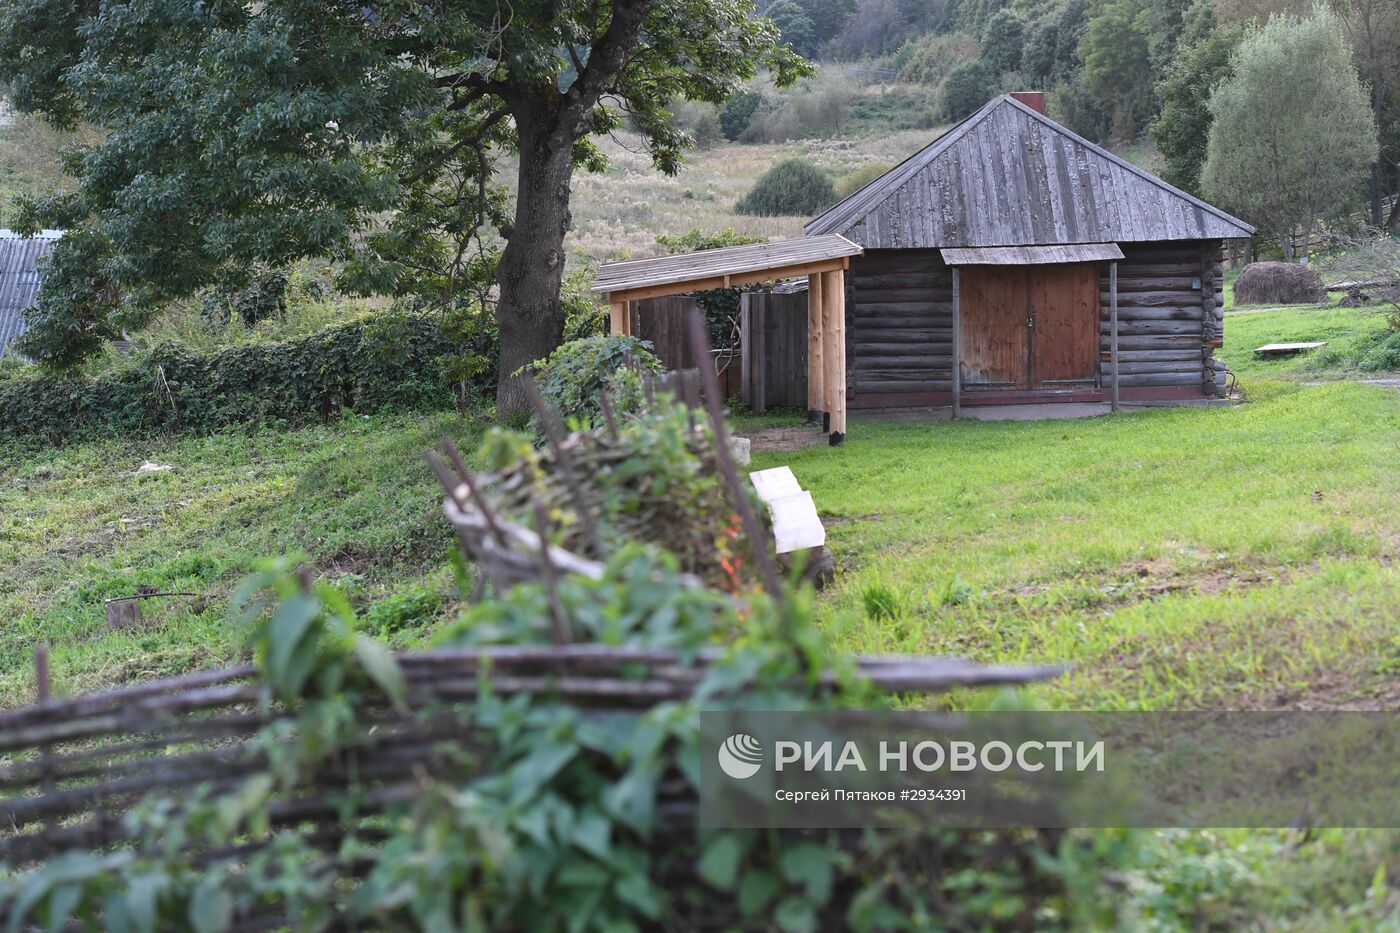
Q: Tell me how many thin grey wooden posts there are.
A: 2